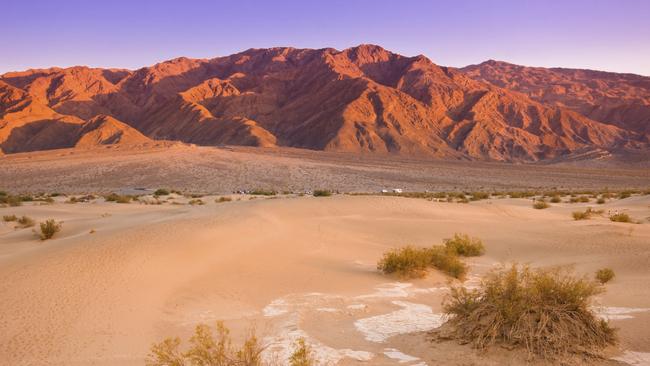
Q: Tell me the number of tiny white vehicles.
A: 2